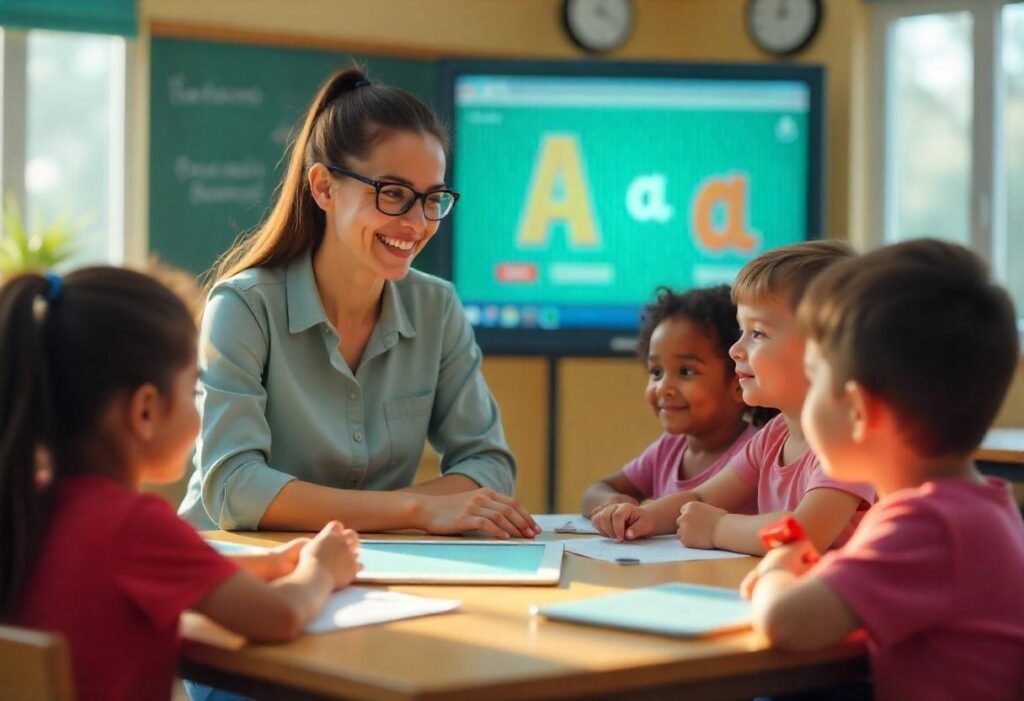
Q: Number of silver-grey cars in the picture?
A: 0